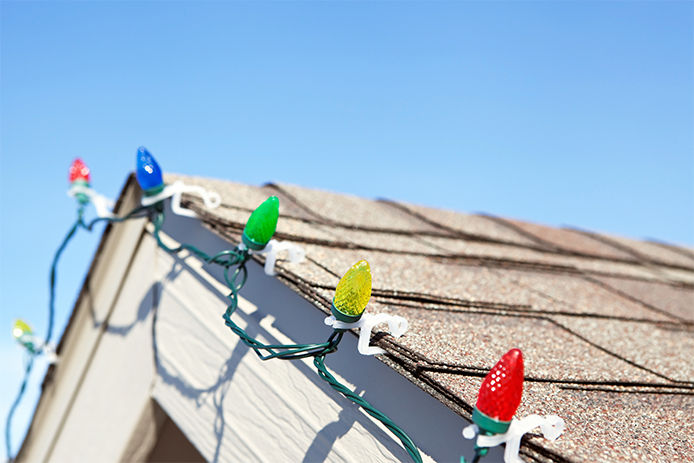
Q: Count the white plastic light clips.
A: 6